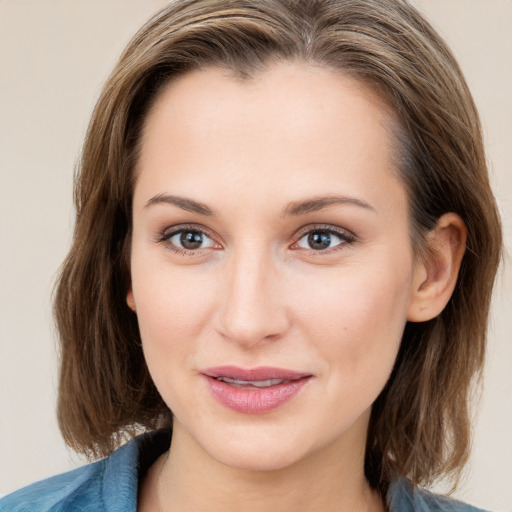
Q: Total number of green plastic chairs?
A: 0